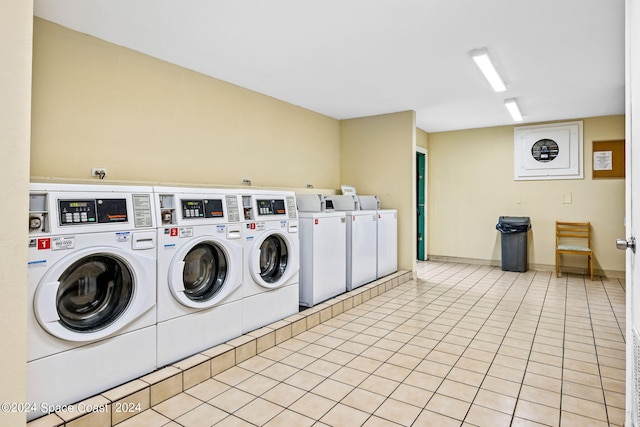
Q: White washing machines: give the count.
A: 6